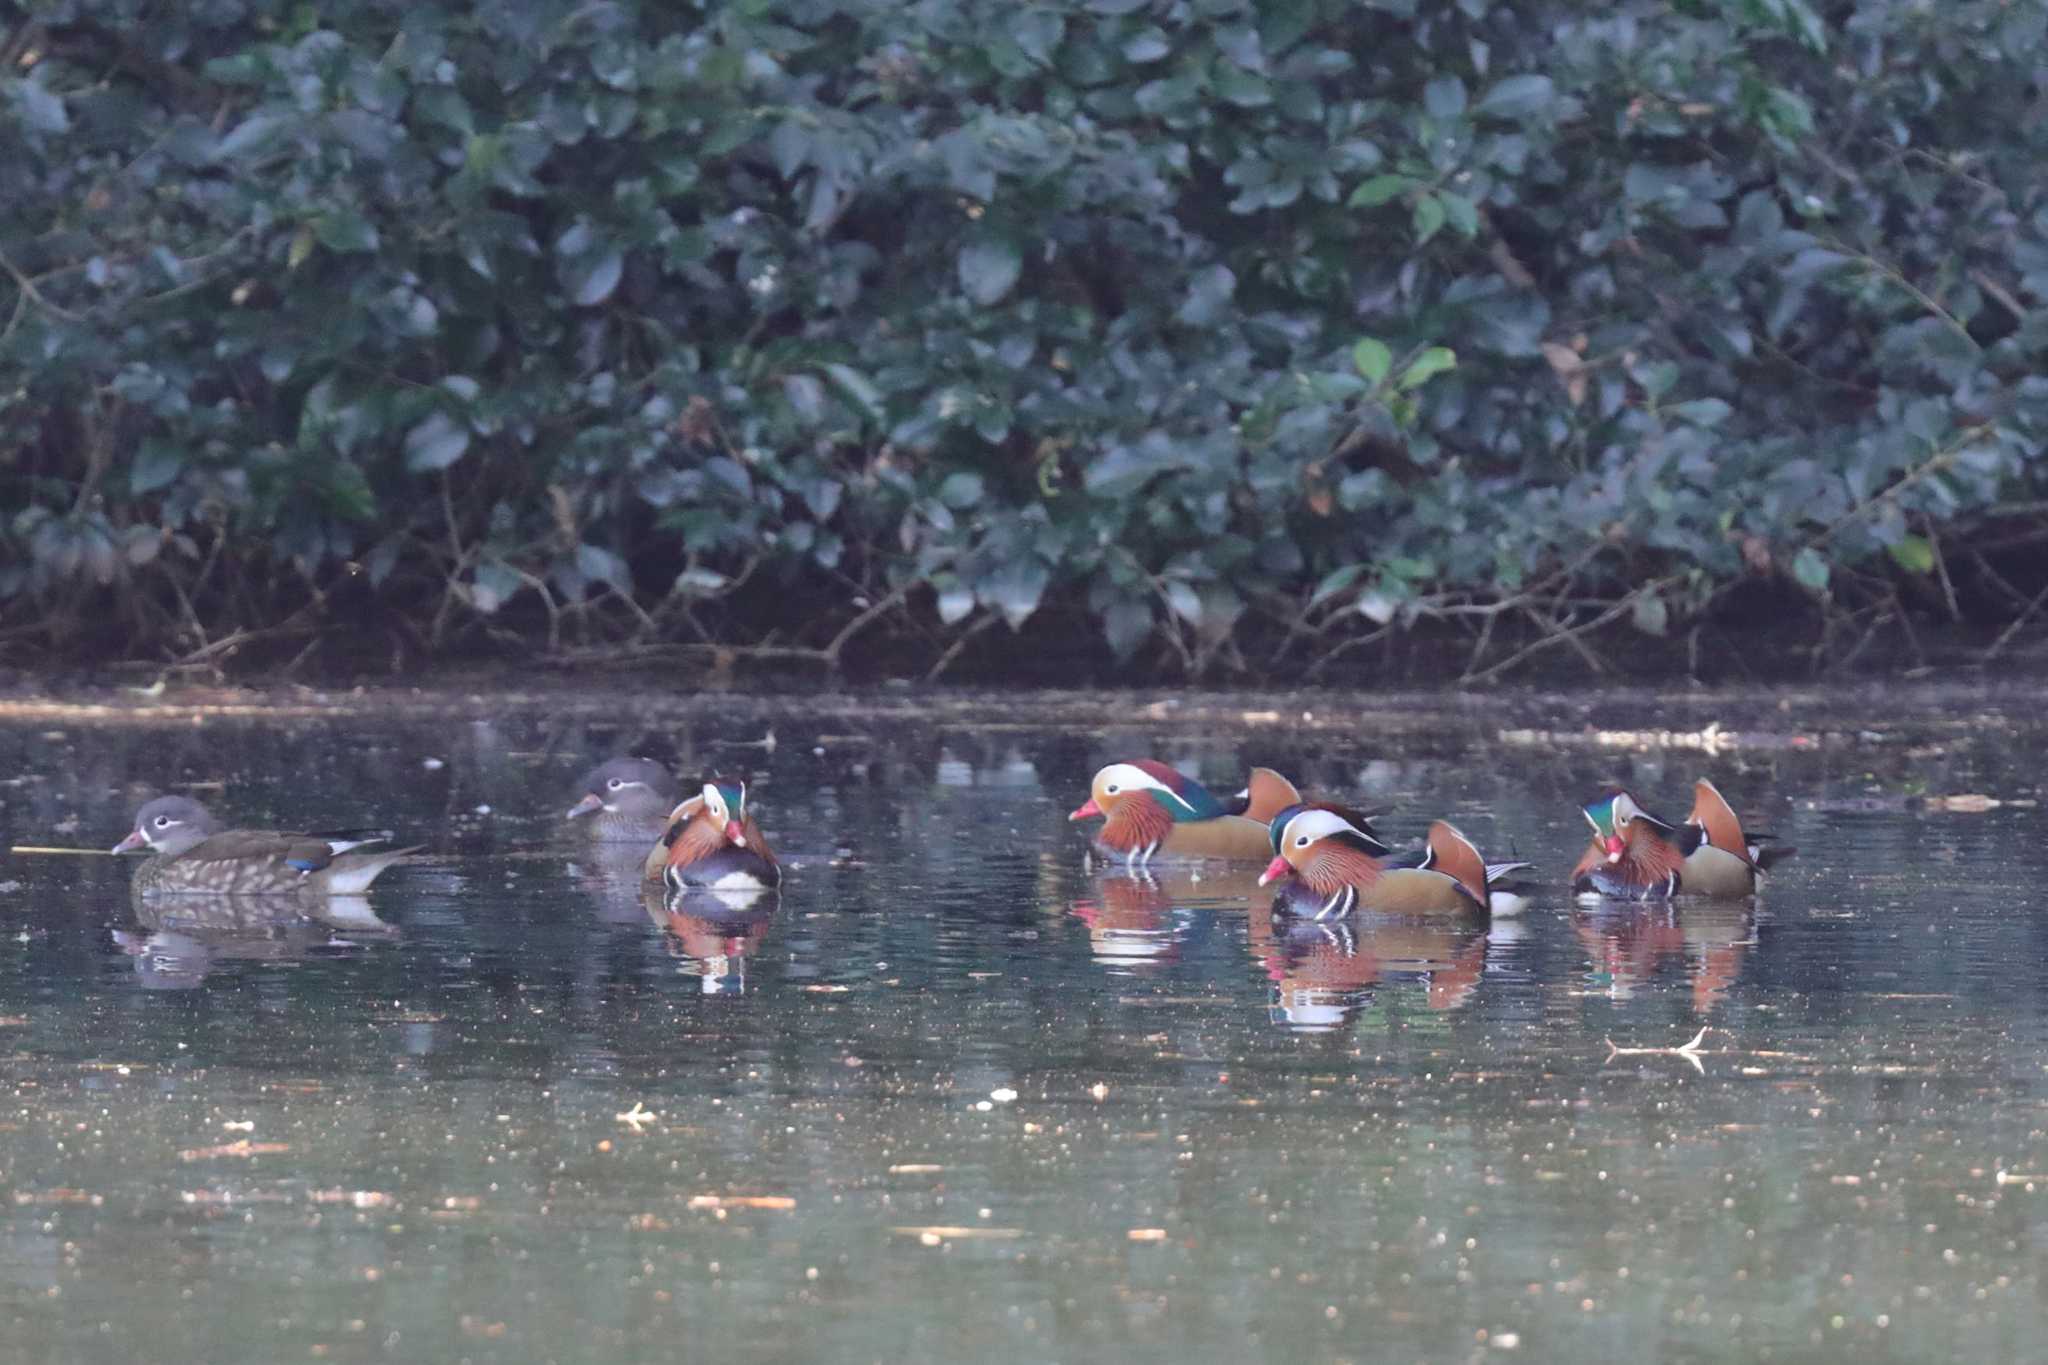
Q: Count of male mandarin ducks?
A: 4